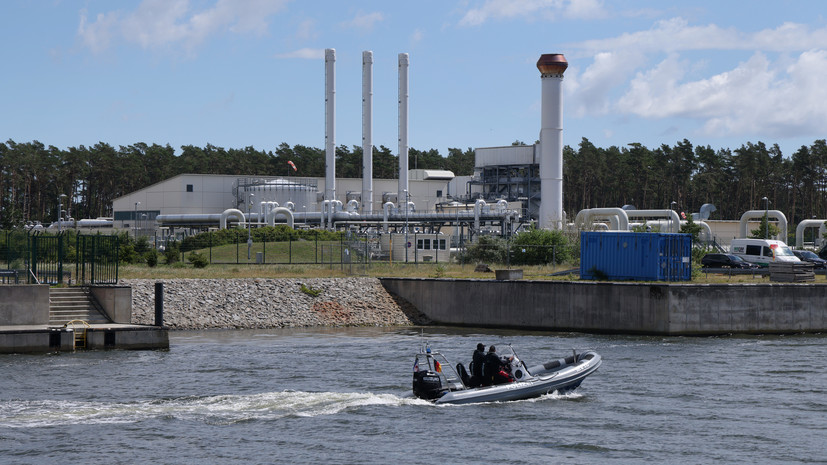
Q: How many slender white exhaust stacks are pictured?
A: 3